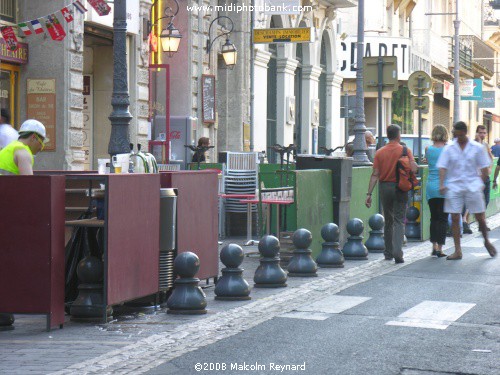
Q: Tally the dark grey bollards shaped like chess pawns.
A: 9